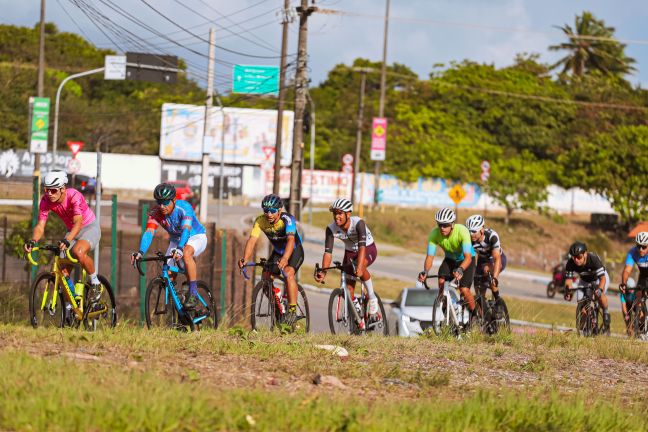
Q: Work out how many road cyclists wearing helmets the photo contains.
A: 8